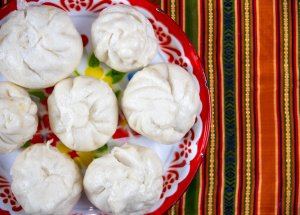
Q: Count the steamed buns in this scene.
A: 7